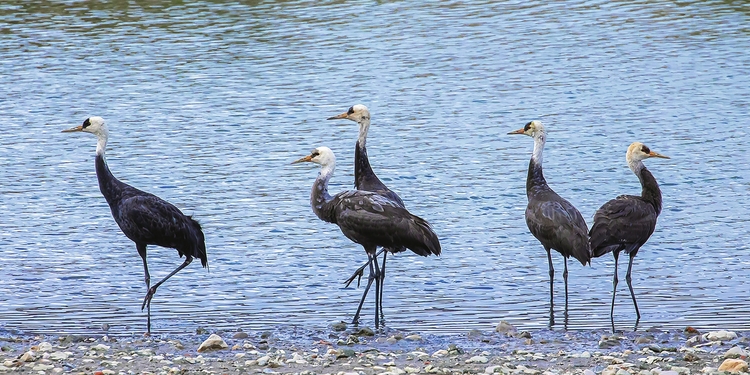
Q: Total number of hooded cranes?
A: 5